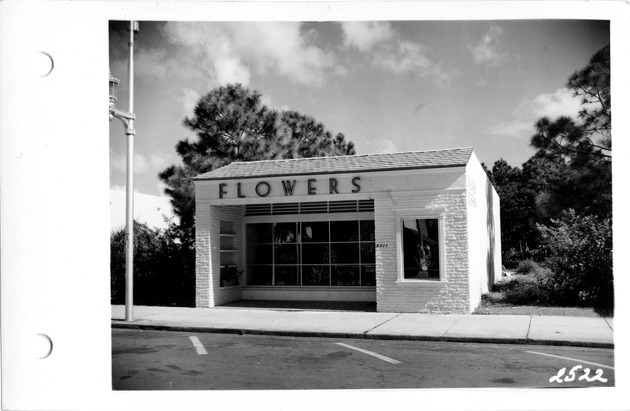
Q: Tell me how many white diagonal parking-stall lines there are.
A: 3